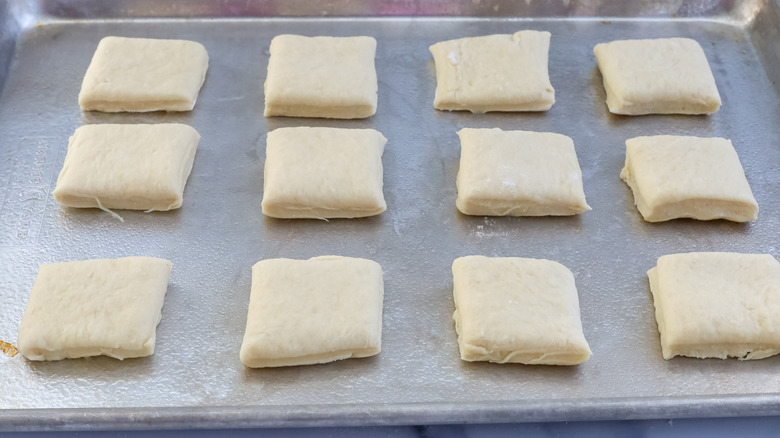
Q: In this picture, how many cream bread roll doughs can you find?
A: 12